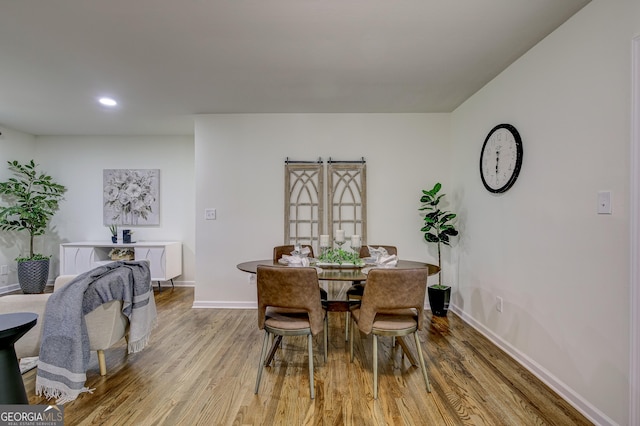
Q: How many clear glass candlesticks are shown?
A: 3